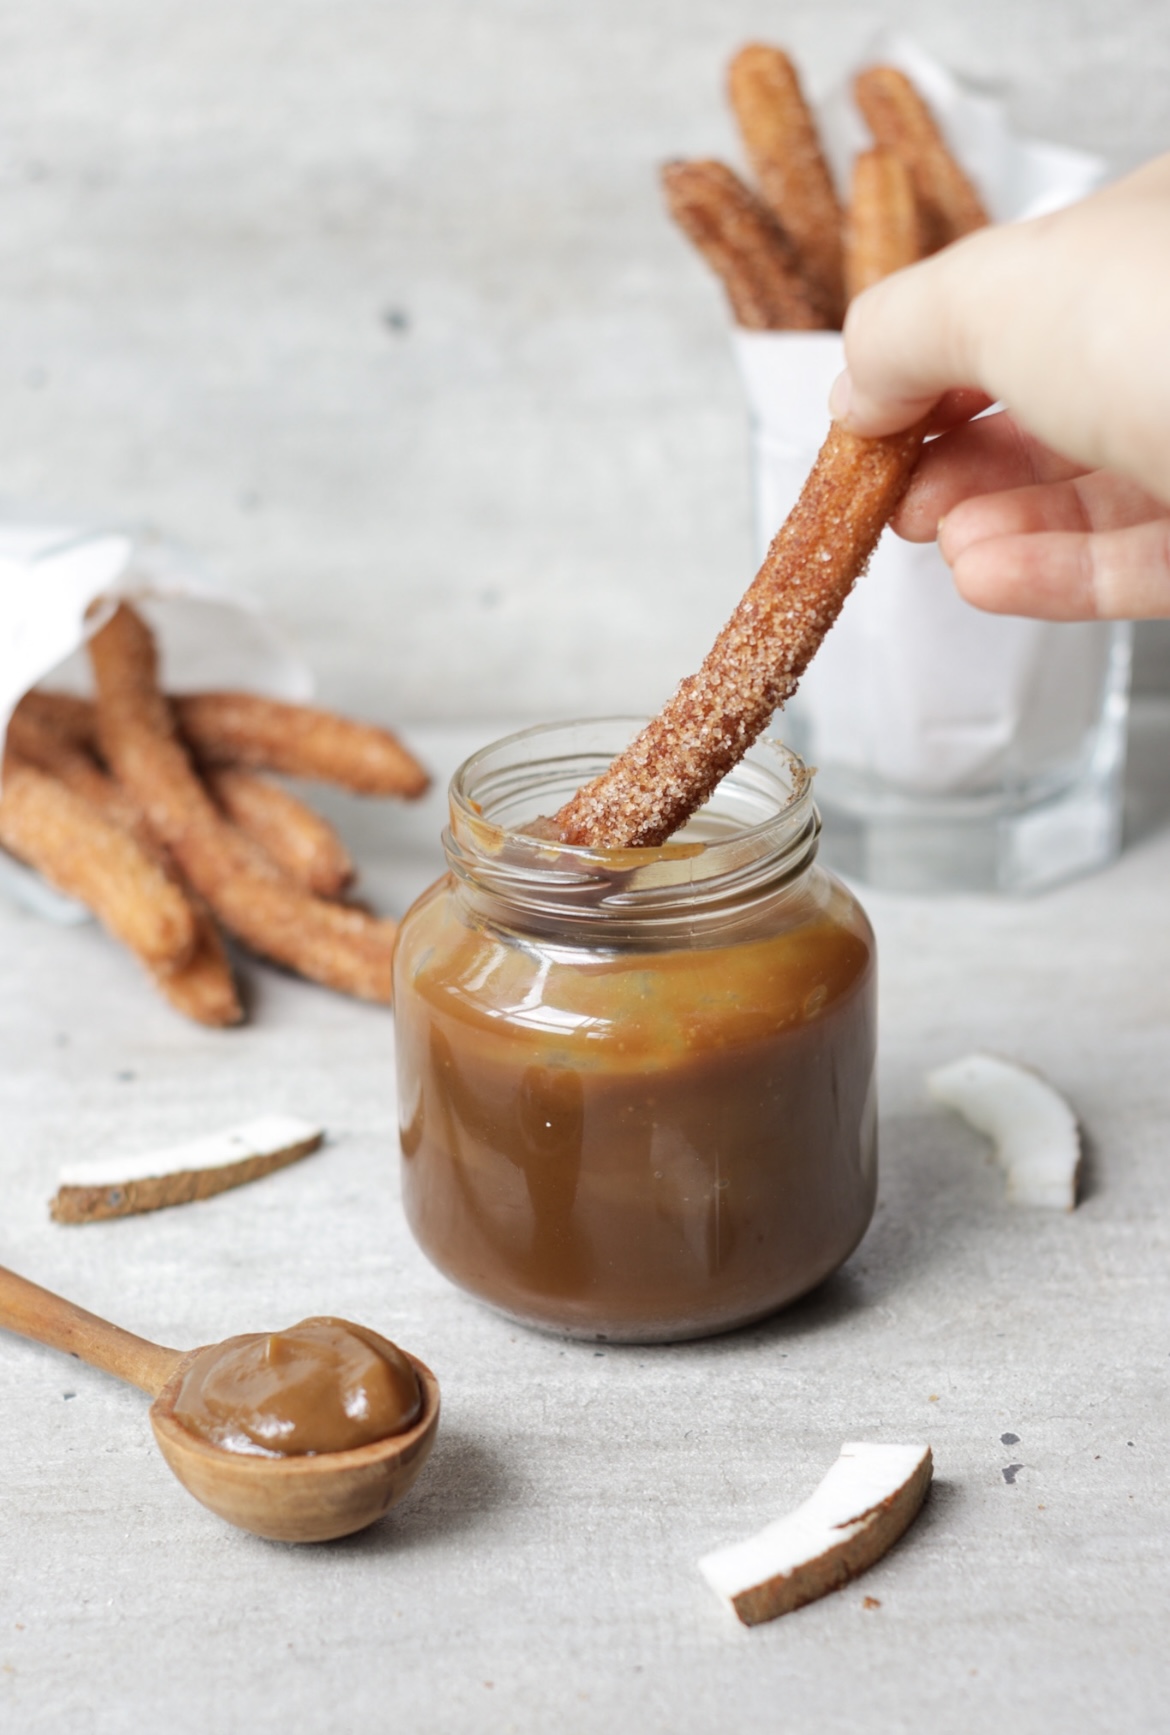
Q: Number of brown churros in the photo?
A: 10